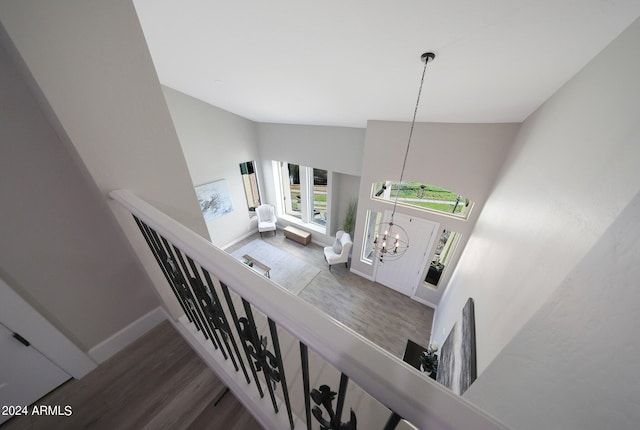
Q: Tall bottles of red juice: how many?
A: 0